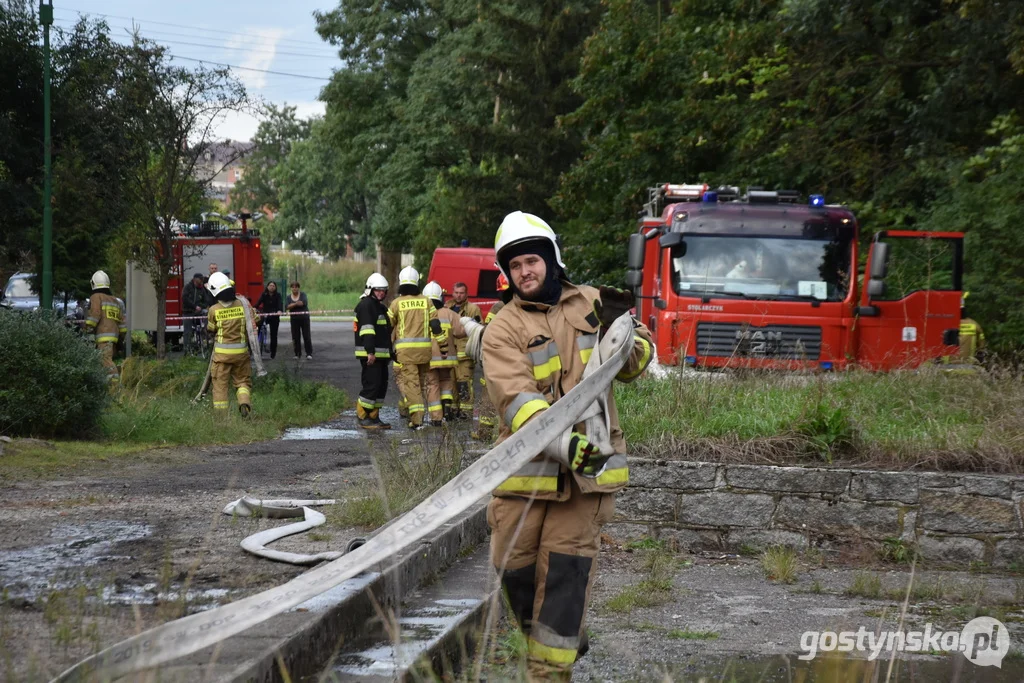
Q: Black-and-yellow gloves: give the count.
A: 2